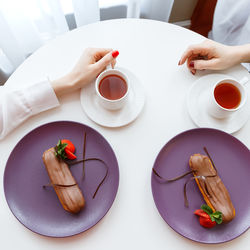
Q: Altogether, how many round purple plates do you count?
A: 2